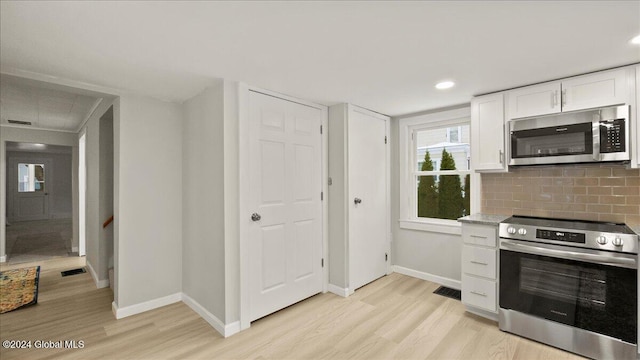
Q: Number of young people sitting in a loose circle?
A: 0